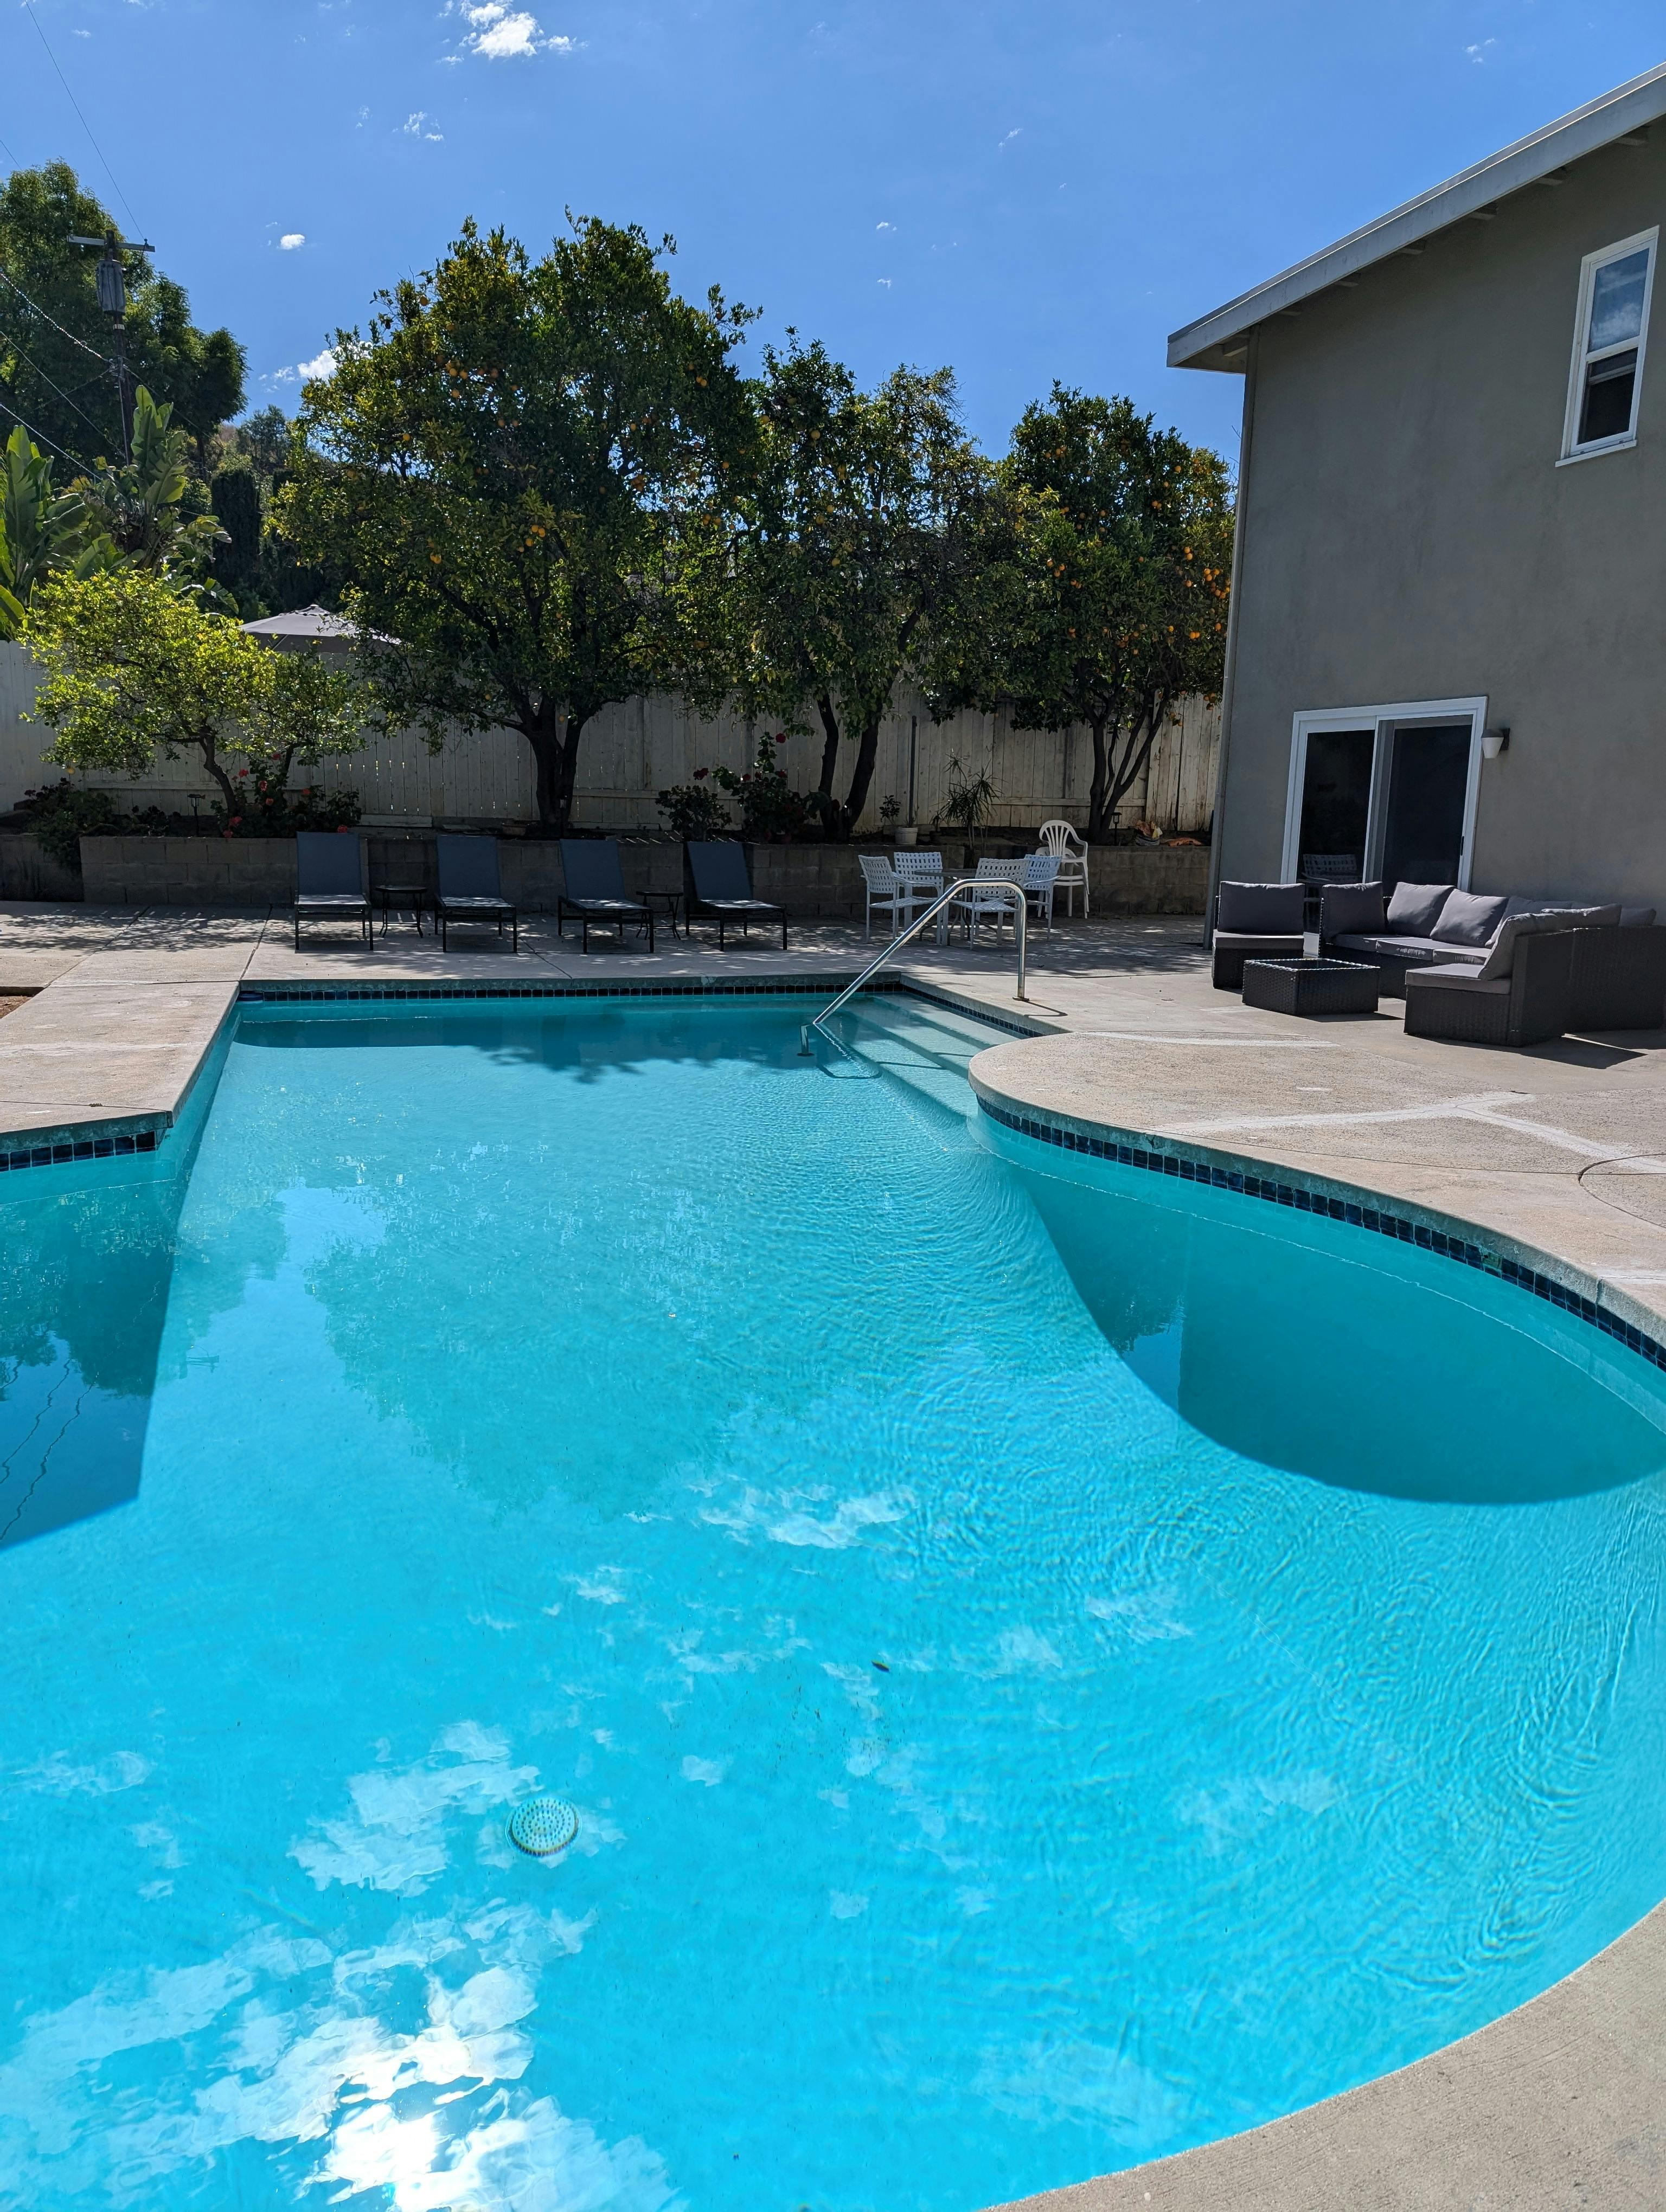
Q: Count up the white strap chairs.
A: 4